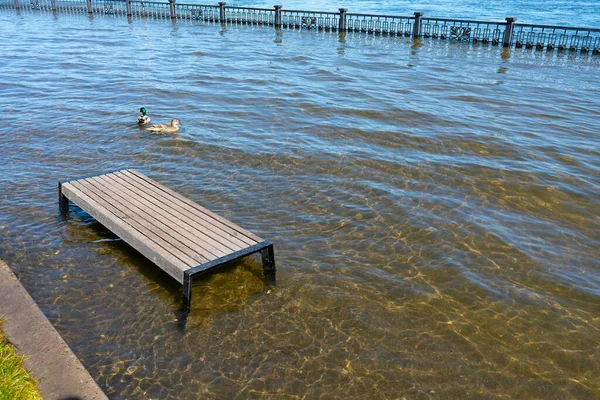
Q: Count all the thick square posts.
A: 10